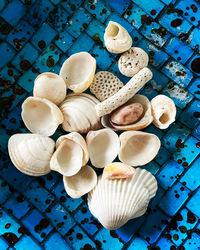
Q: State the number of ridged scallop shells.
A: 1